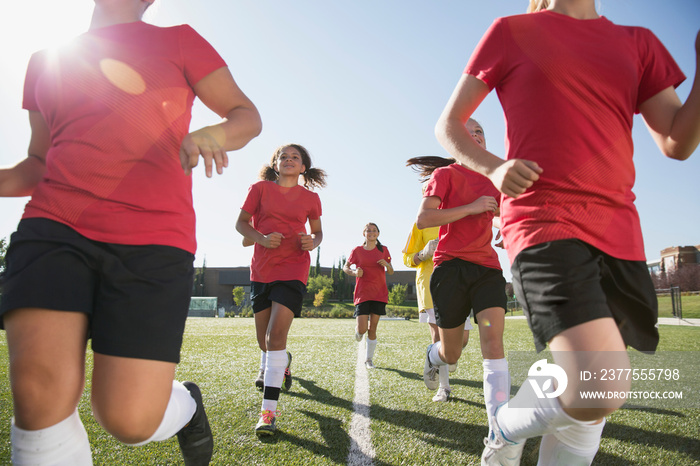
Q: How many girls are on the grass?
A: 6